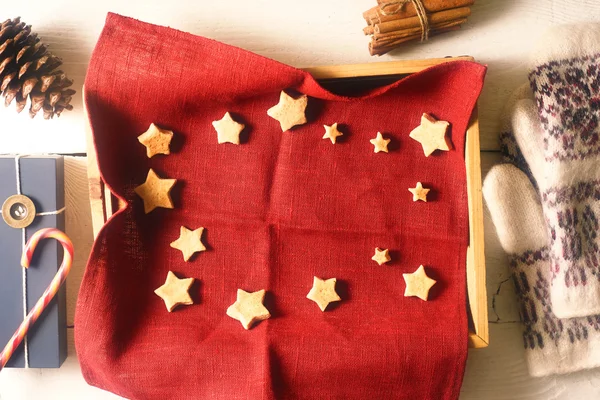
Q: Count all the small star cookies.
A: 4